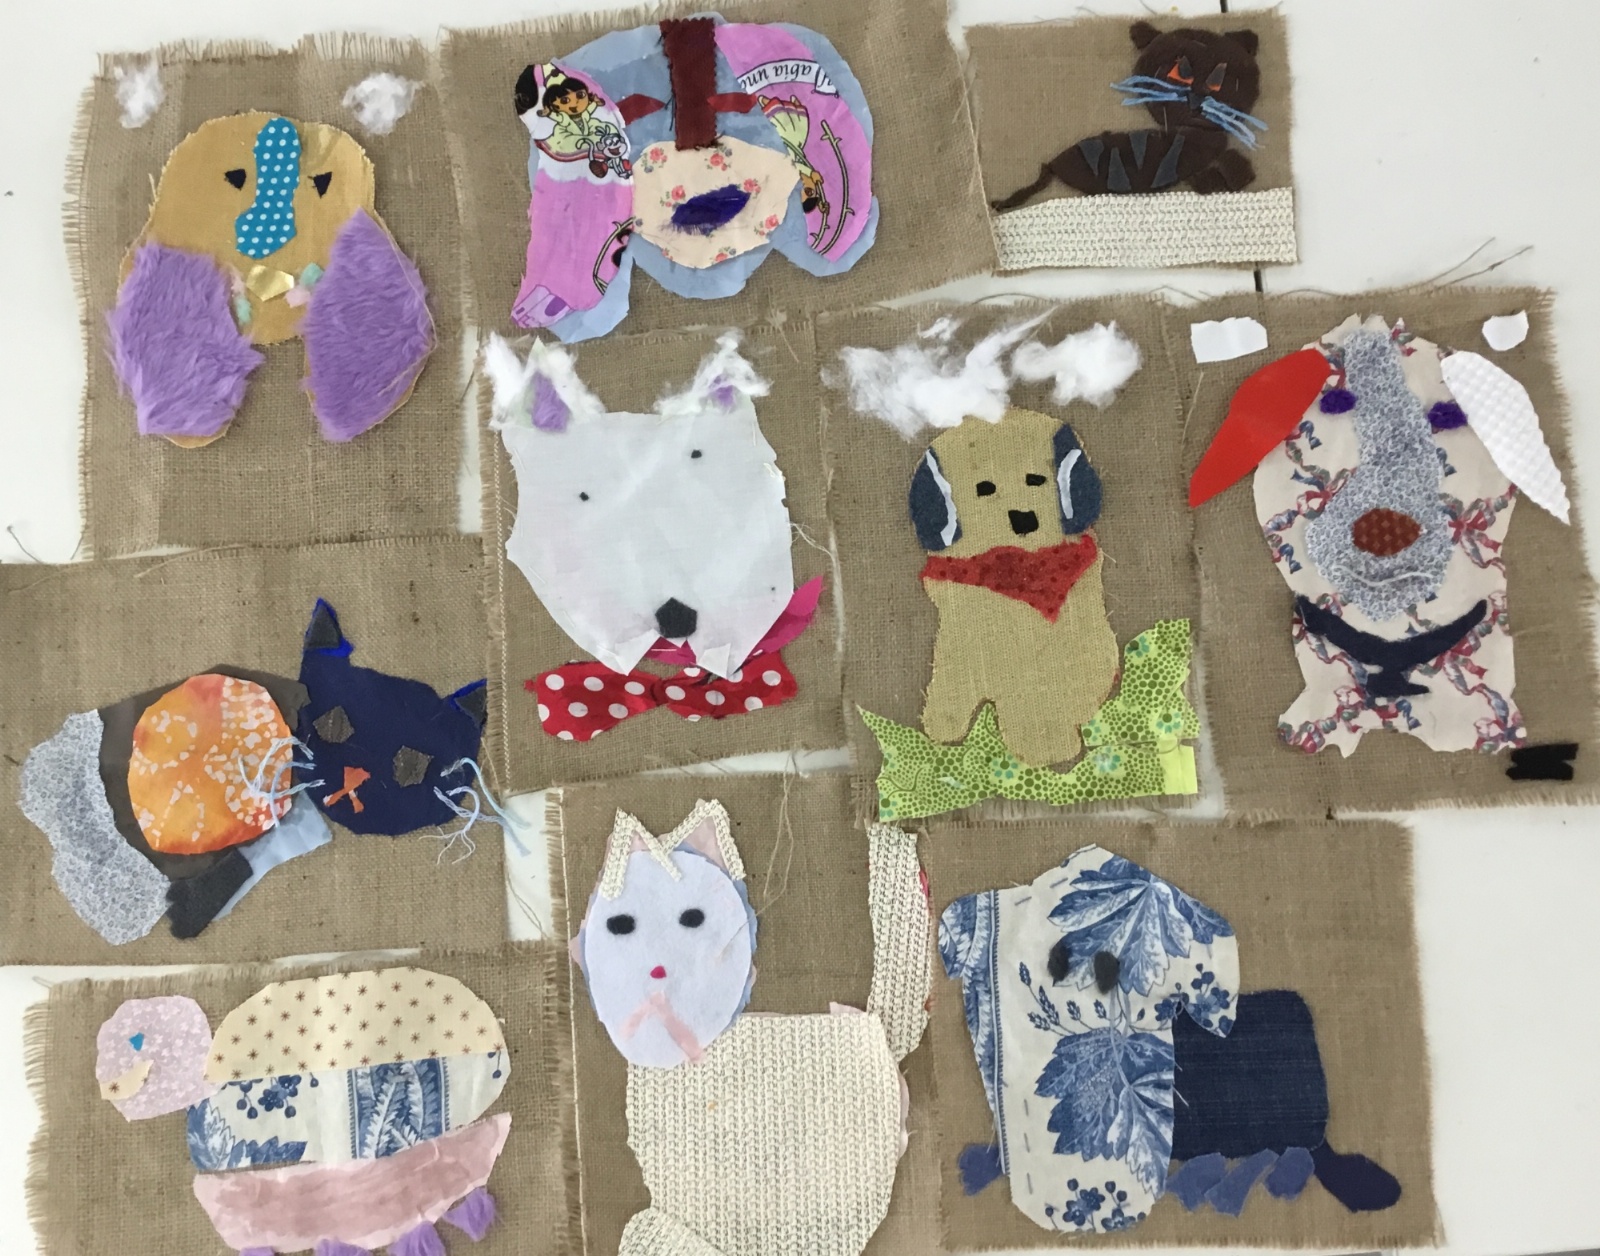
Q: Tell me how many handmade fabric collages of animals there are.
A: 10